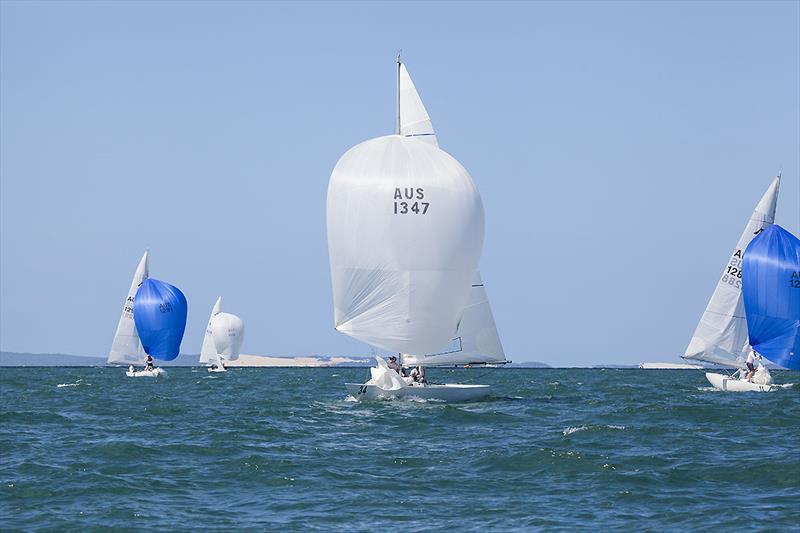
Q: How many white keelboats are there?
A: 4